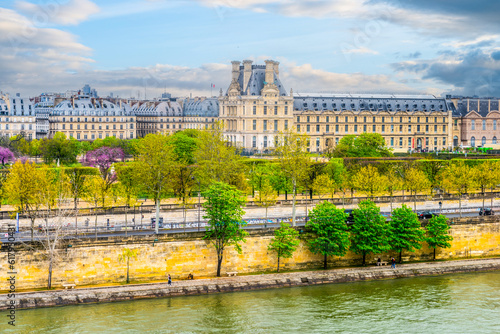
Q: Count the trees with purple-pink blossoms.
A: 2